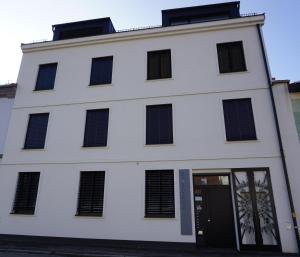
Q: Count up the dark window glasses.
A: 11